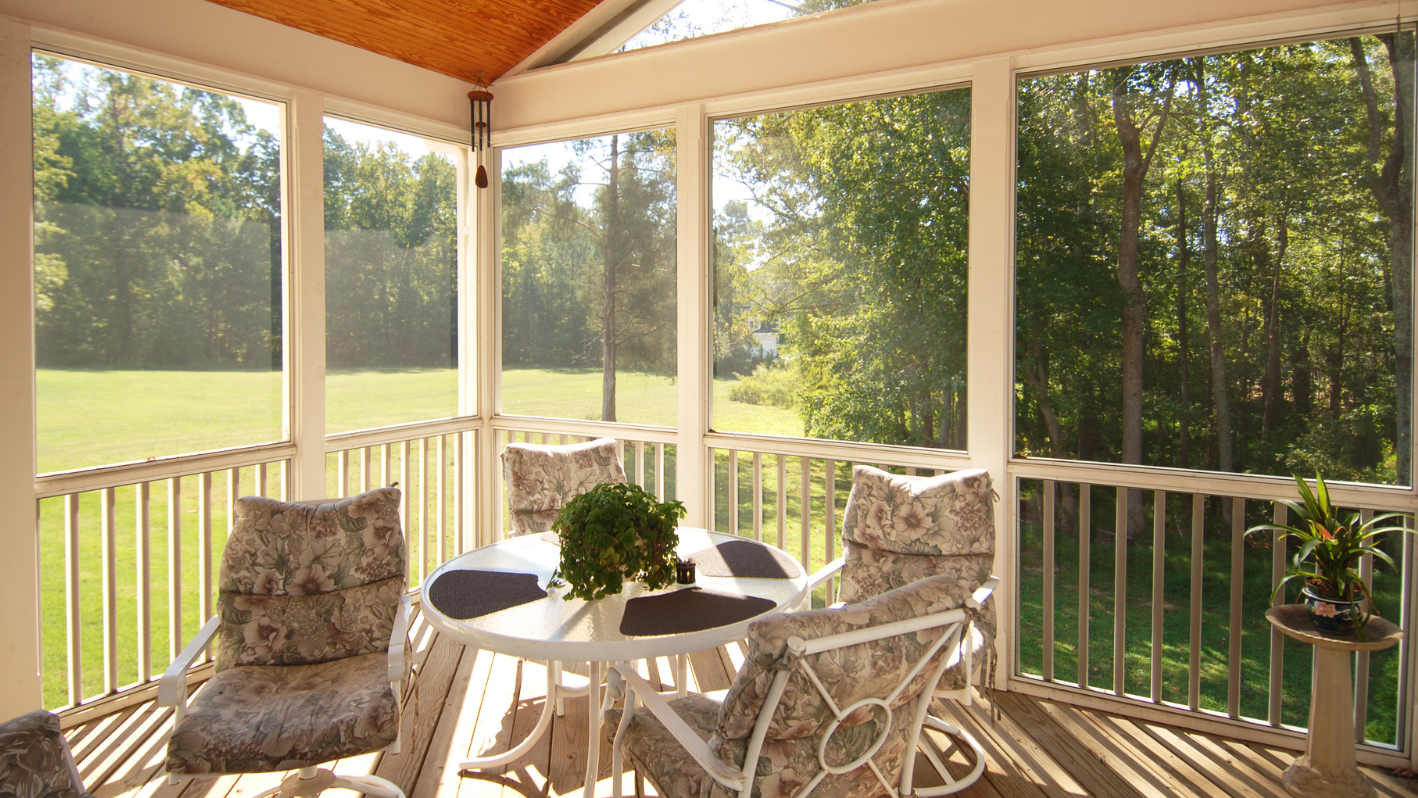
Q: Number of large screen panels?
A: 5